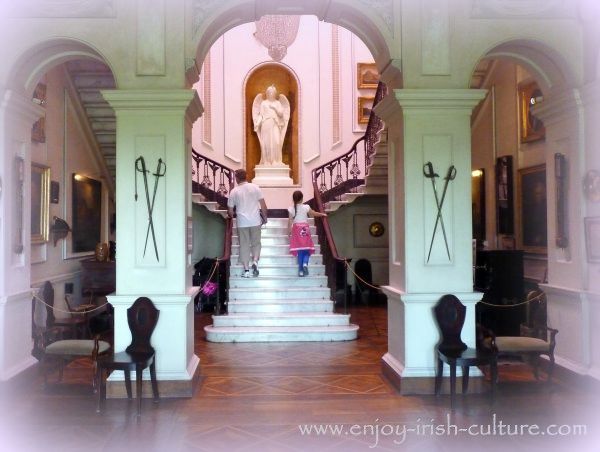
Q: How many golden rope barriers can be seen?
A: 4